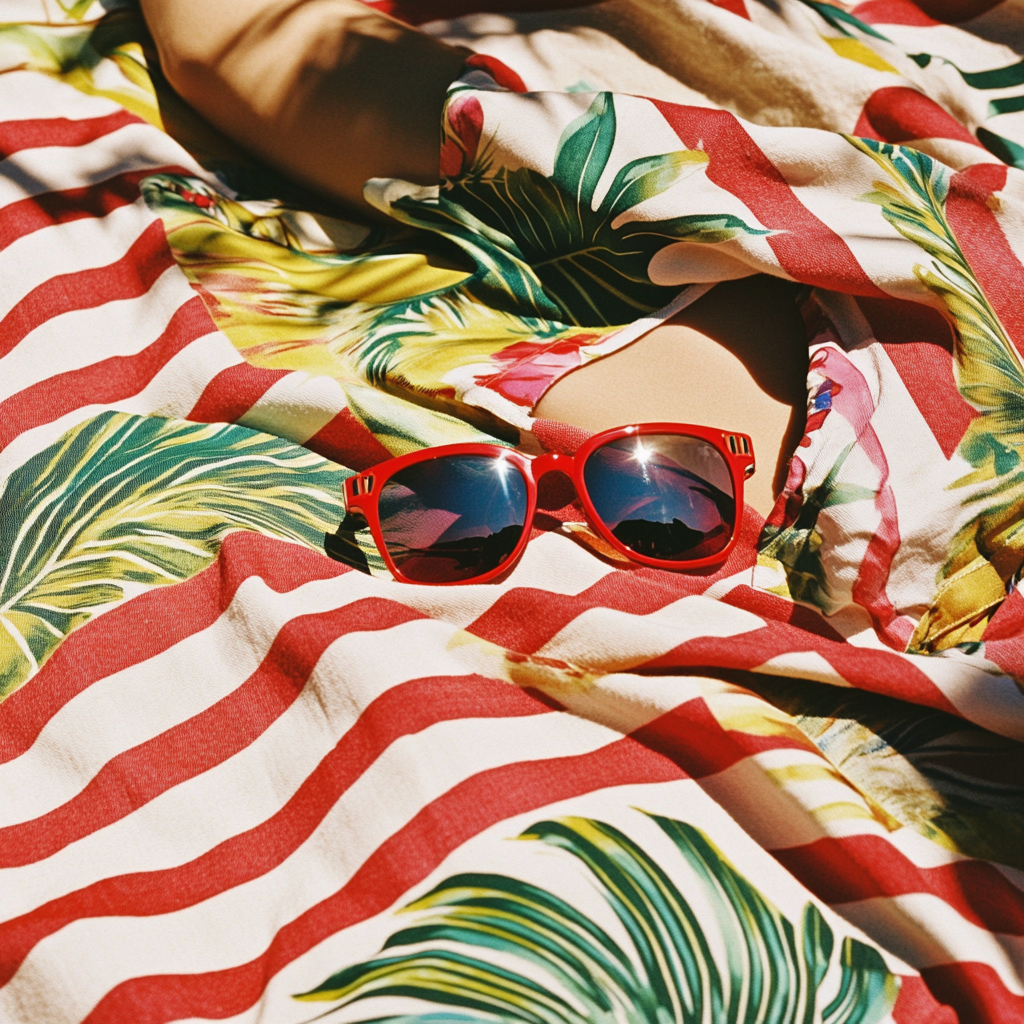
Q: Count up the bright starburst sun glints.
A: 2